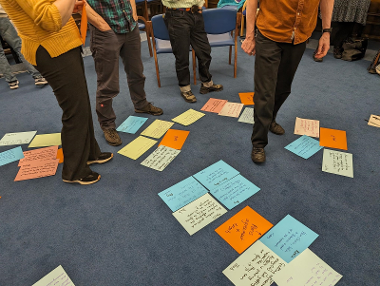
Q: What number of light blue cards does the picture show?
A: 7